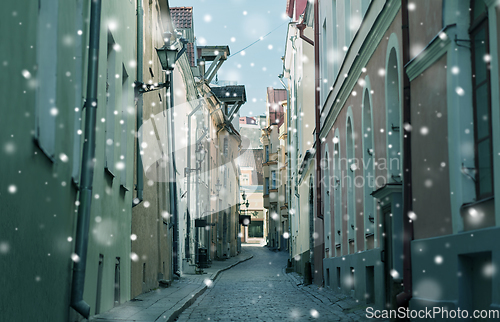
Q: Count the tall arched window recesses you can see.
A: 5